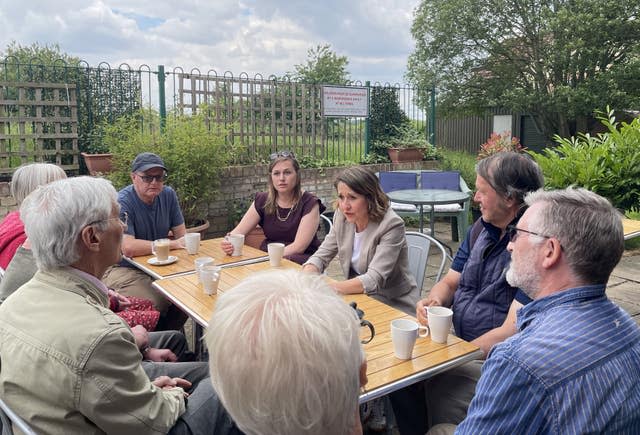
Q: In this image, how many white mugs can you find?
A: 7